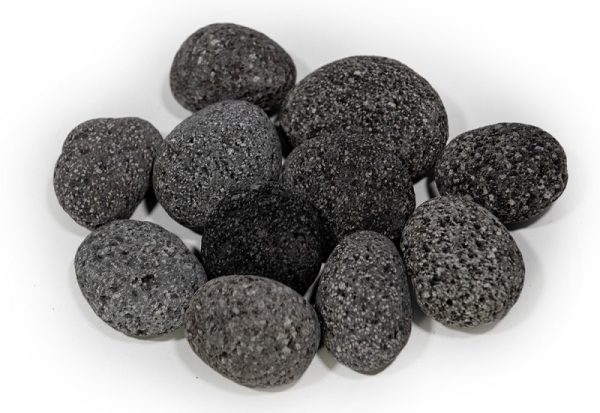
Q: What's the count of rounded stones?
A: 11